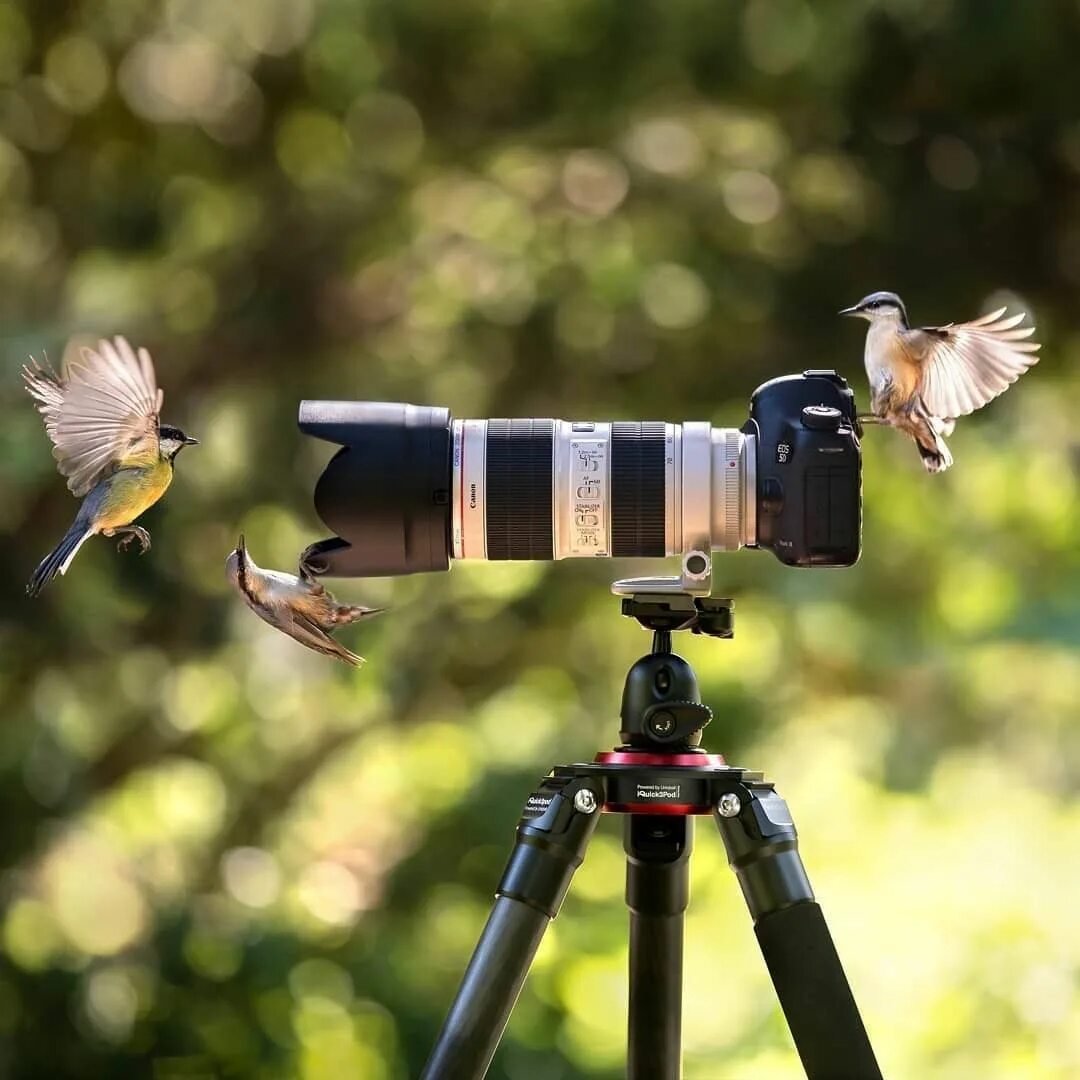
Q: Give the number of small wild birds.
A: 3